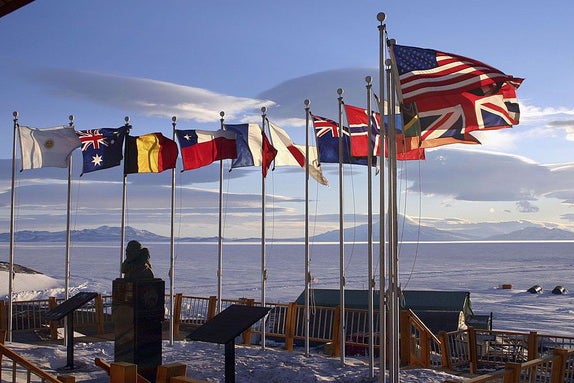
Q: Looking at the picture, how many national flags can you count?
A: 12